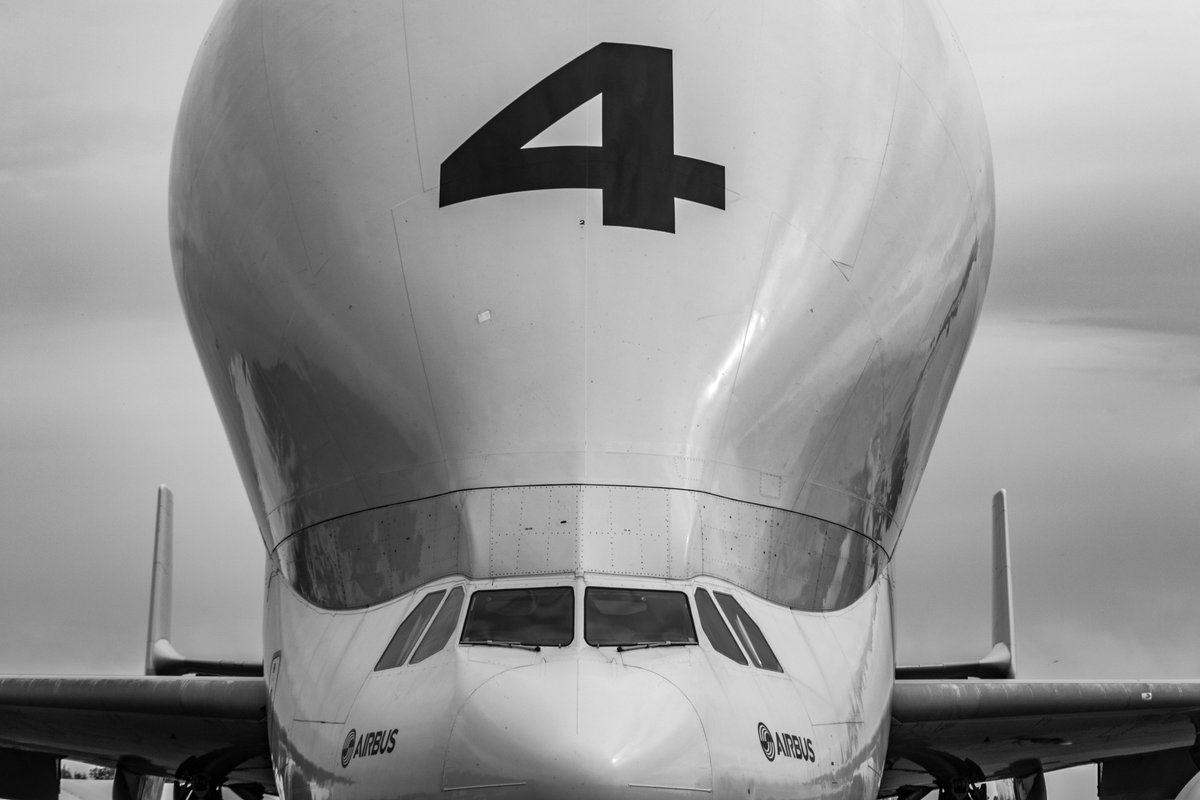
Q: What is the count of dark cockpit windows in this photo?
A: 6